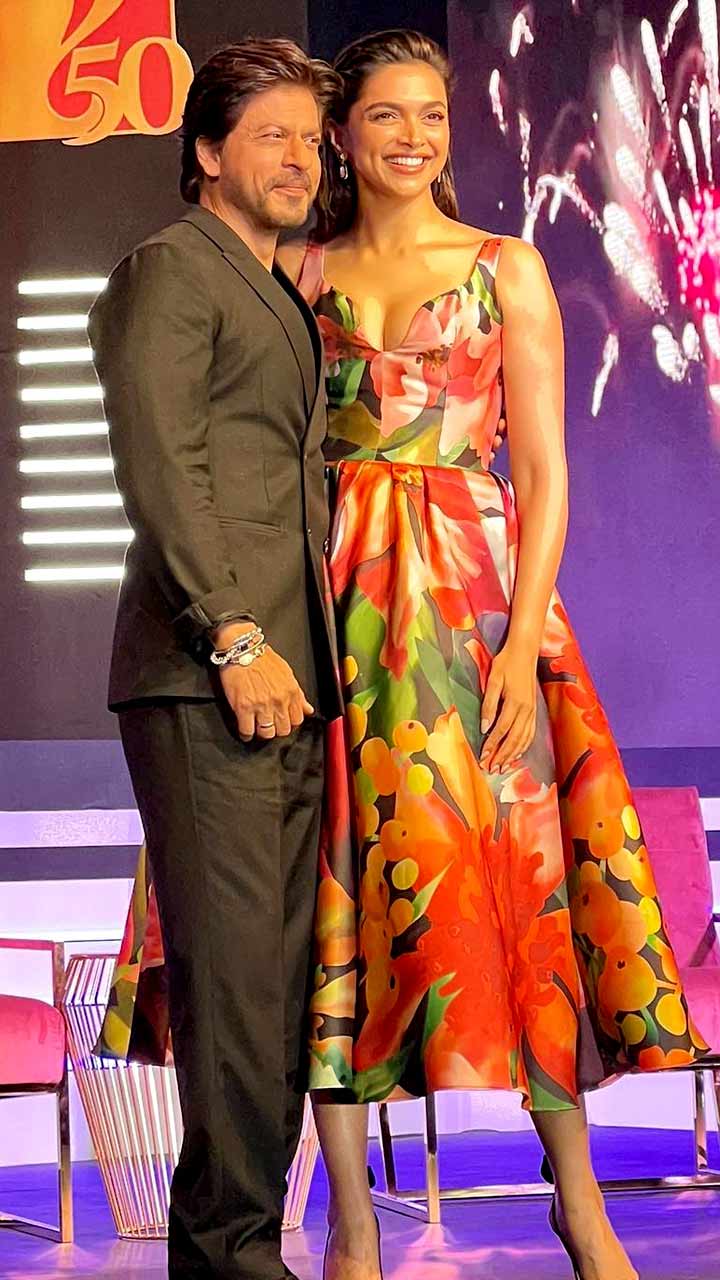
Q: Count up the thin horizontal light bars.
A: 9